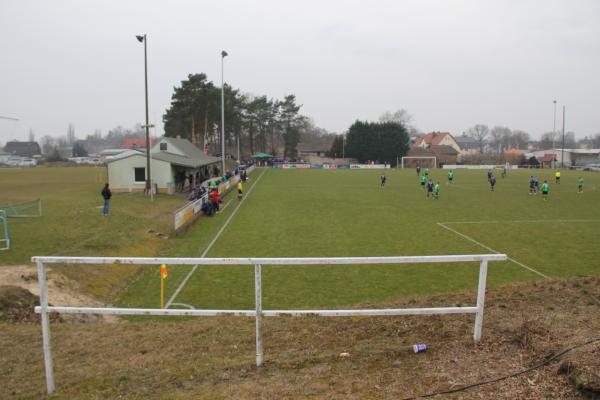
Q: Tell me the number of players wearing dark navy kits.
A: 7